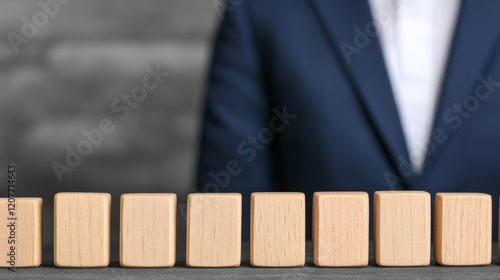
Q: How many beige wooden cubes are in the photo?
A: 8